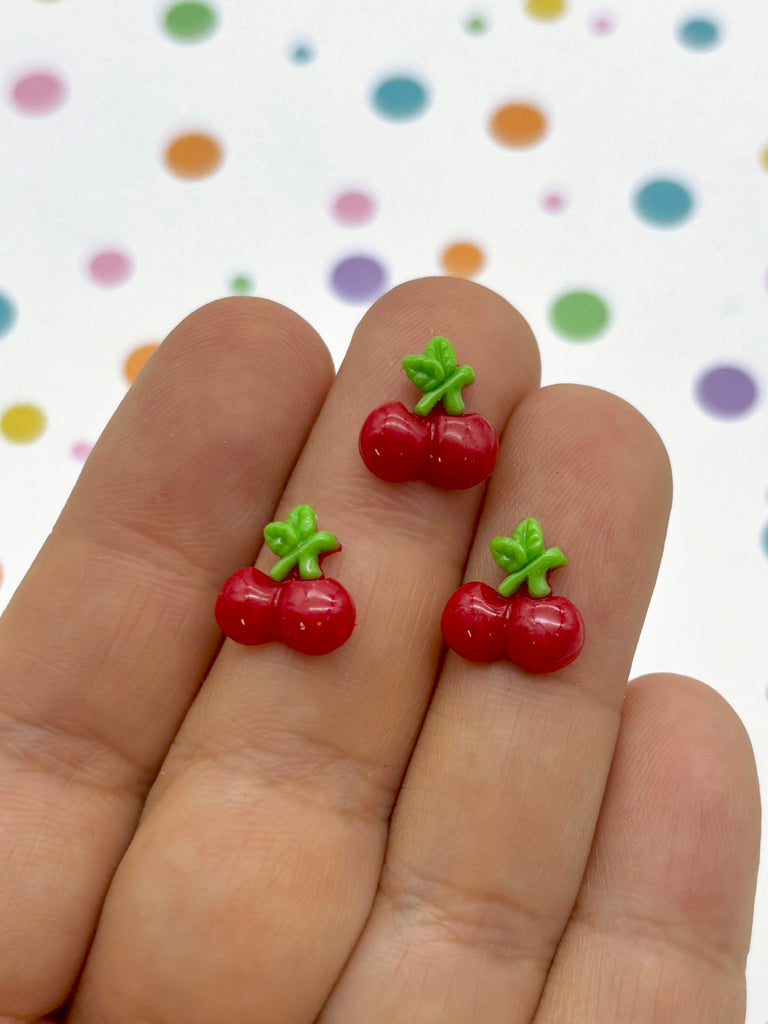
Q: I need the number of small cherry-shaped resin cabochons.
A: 3